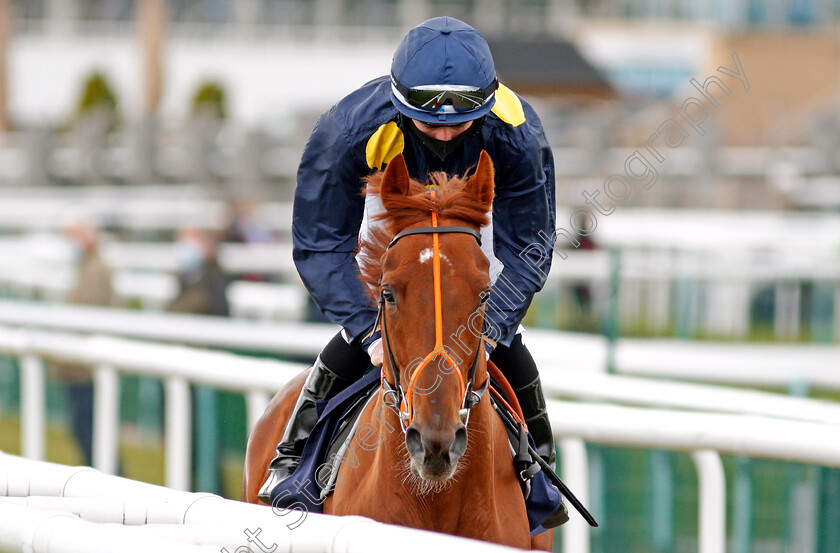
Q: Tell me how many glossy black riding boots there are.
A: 2